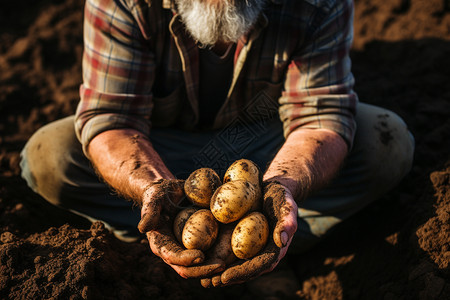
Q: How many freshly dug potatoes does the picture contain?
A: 6